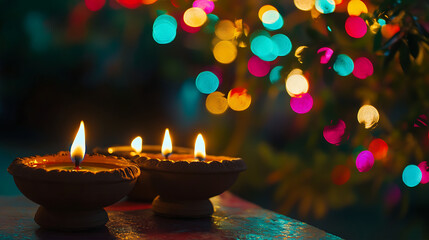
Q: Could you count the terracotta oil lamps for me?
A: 3